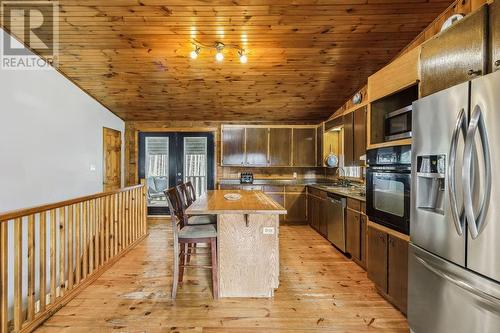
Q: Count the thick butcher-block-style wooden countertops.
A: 1